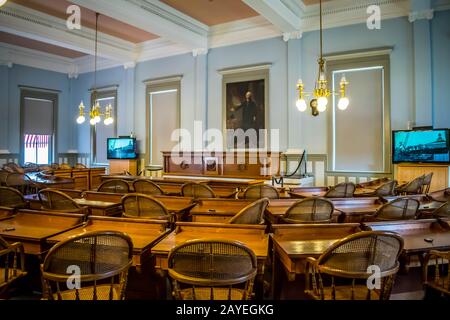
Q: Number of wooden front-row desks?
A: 5